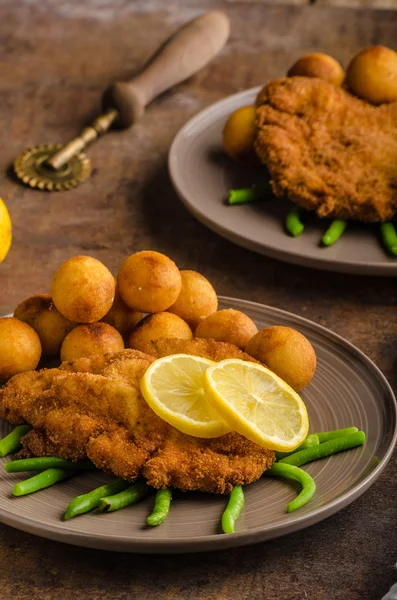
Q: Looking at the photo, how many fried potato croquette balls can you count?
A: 13